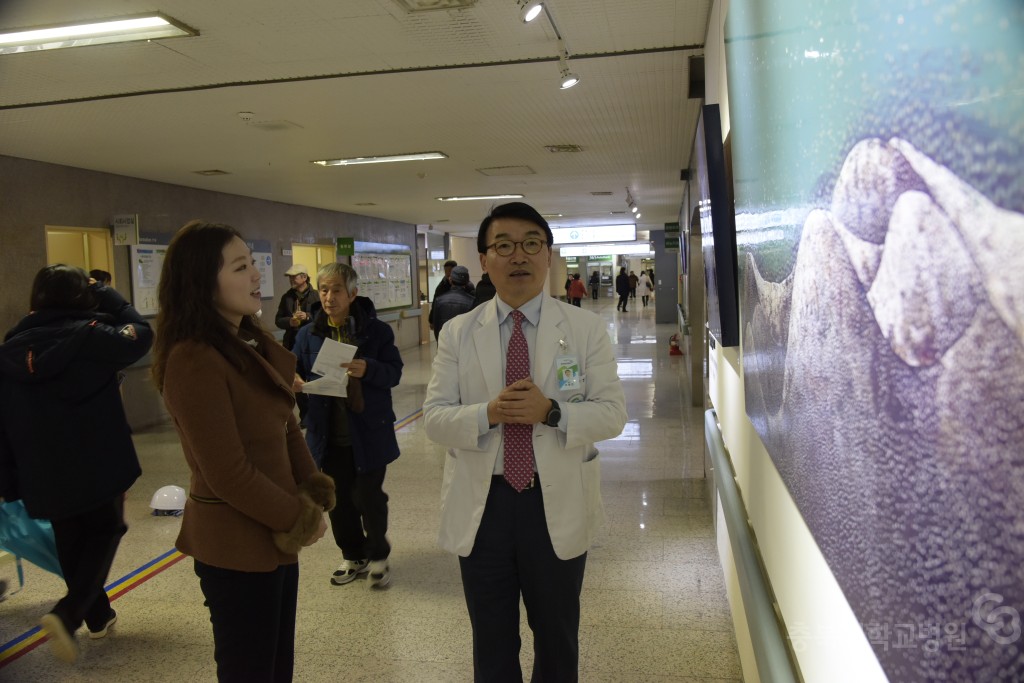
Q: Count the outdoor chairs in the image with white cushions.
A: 0